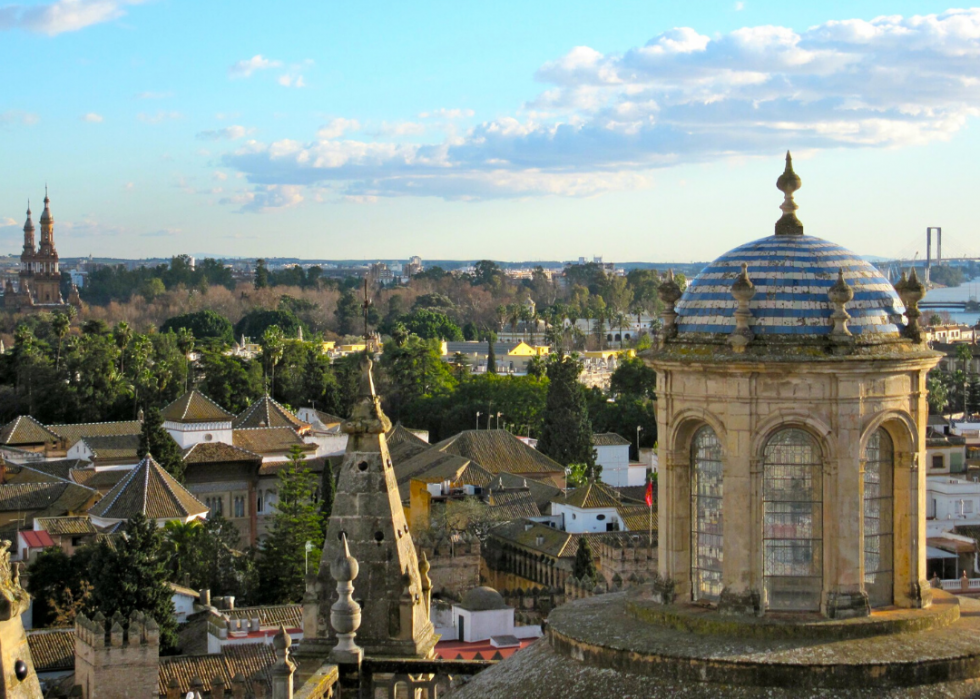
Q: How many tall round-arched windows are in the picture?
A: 3